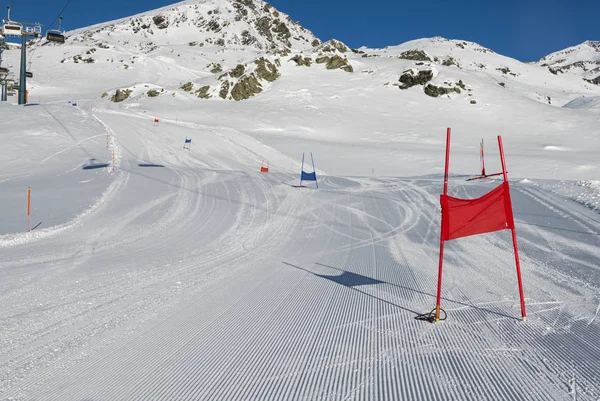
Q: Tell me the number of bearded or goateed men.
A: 0